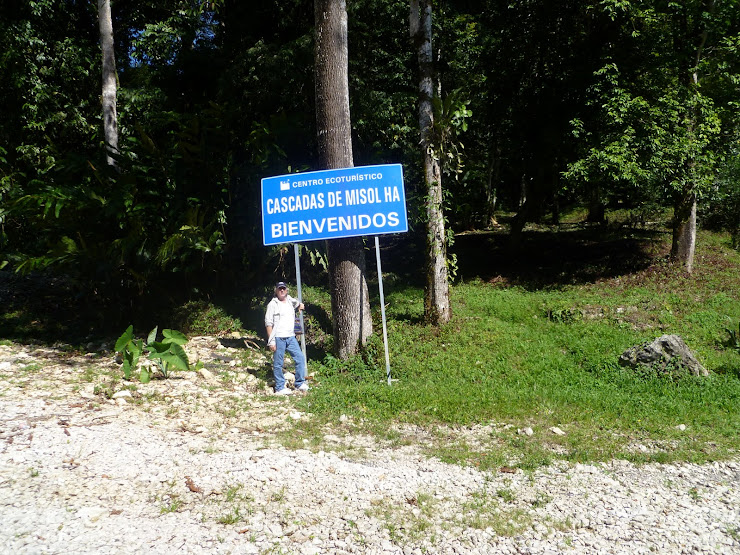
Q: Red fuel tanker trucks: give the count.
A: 0